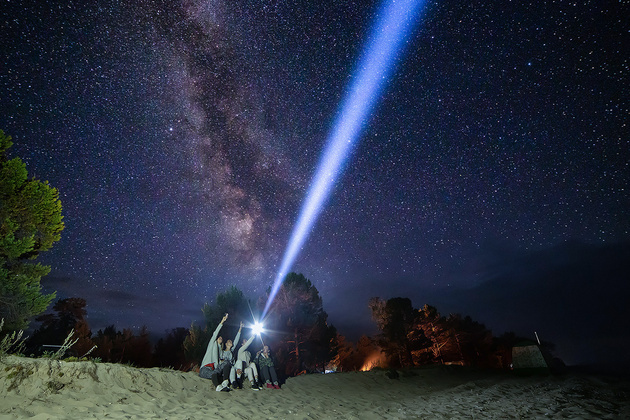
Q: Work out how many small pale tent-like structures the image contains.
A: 1